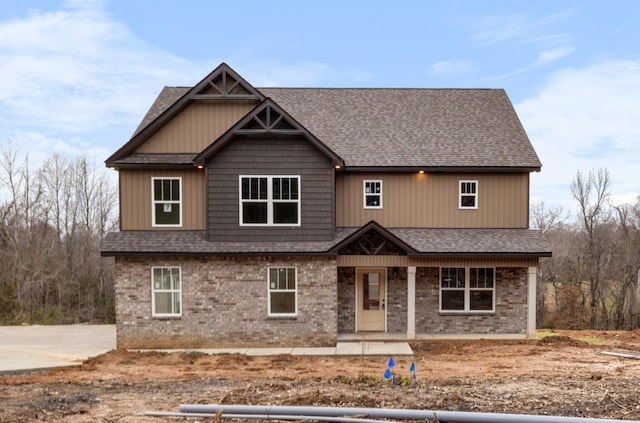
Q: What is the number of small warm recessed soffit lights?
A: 5